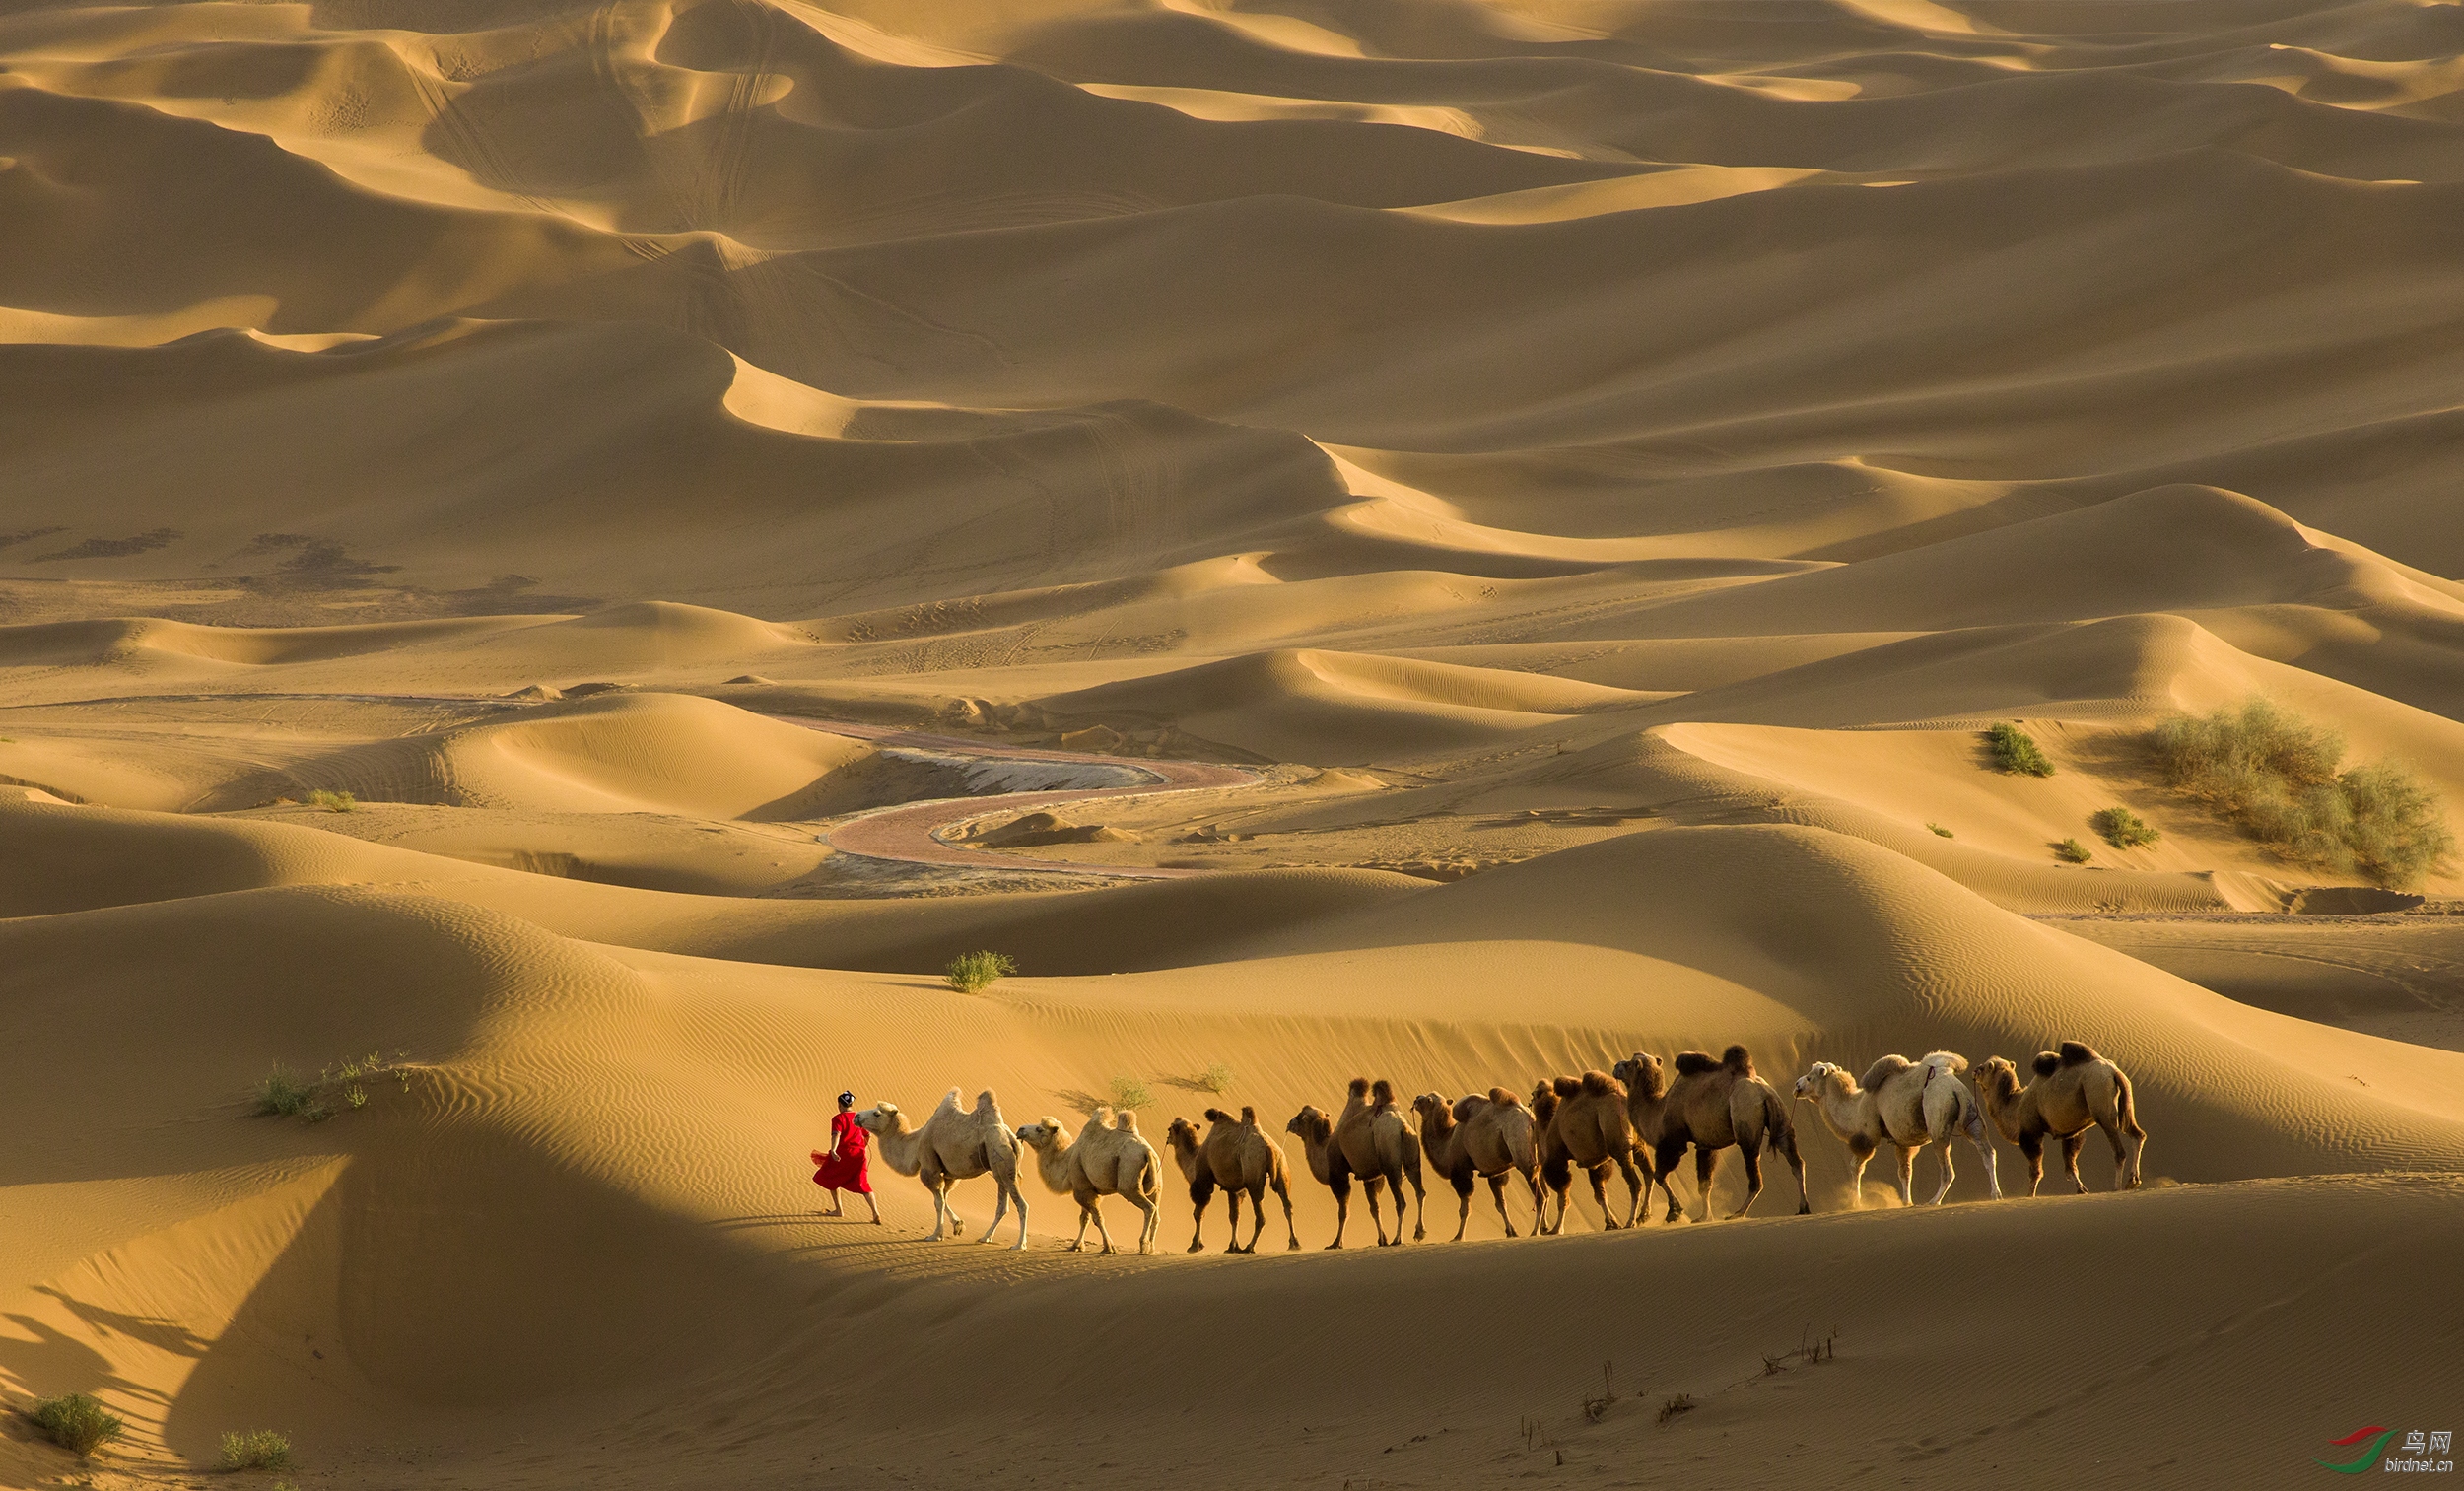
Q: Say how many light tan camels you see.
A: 3